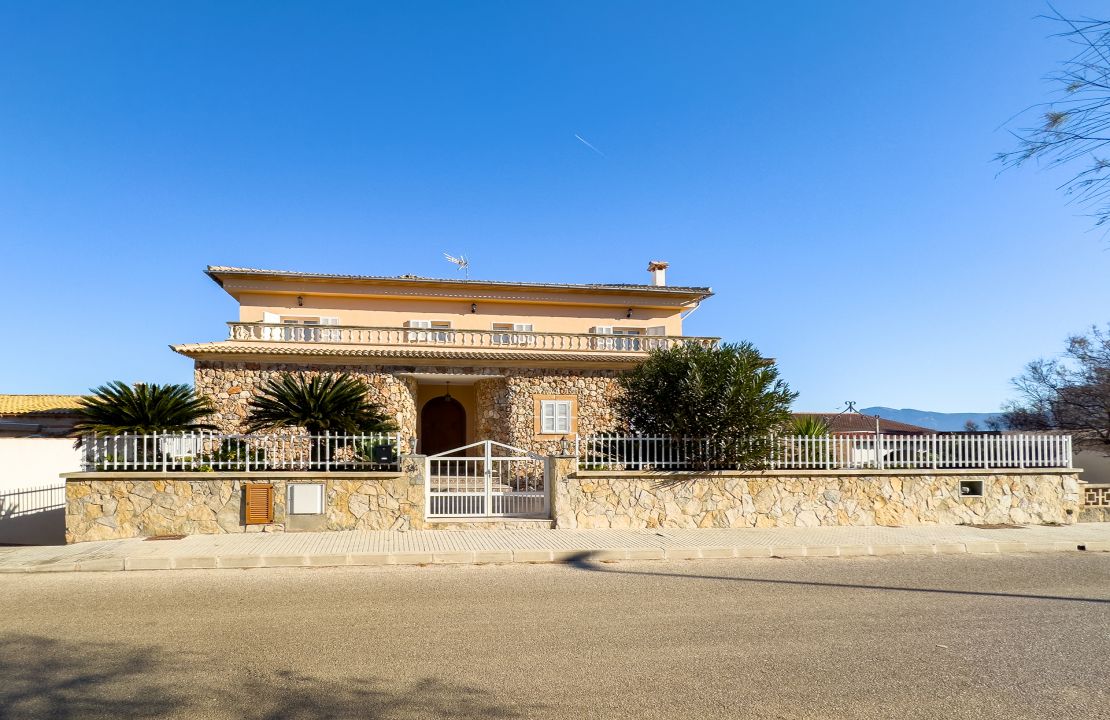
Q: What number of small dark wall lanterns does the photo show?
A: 3